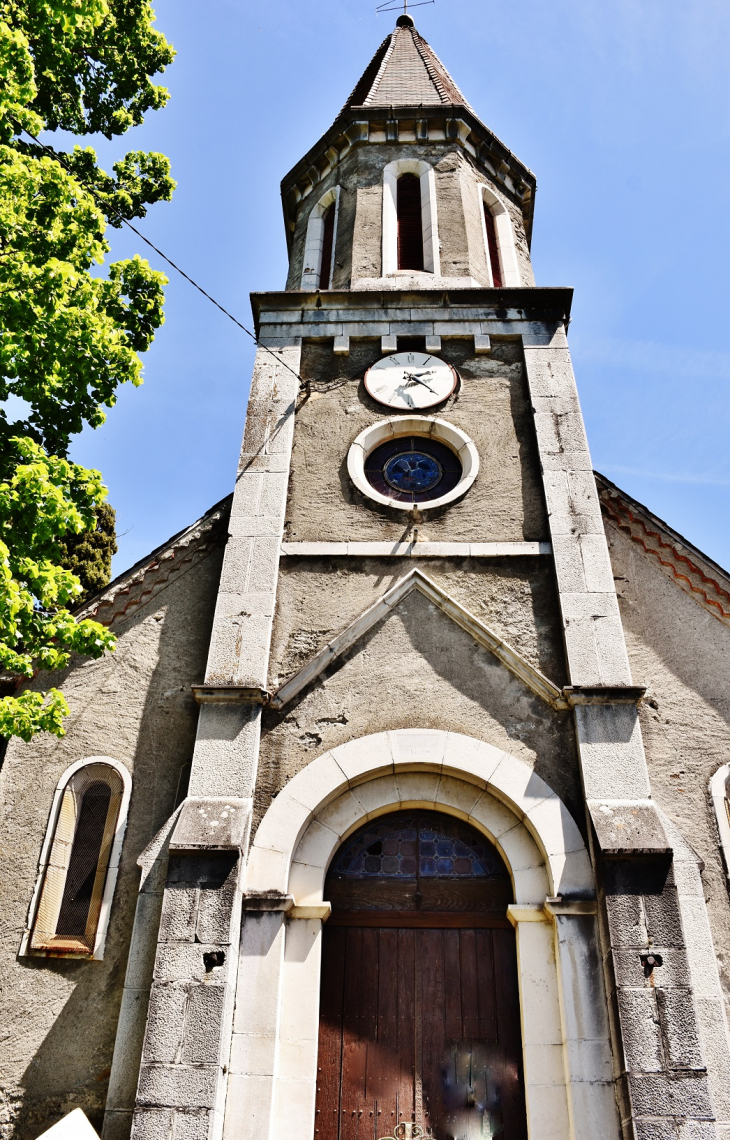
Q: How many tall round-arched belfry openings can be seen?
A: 3